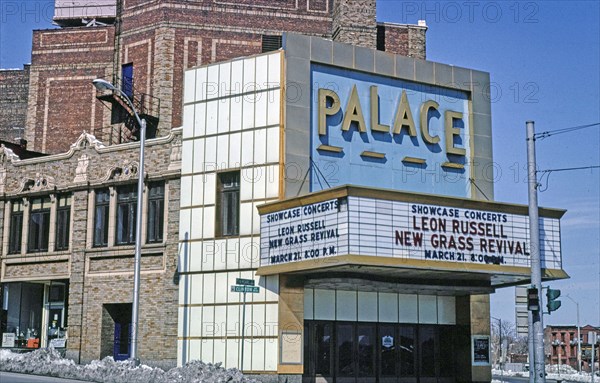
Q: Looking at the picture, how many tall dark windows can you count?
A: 7